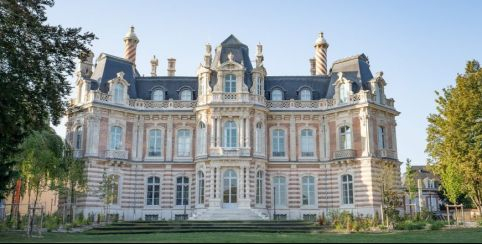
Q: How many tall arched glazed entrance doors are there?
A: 1